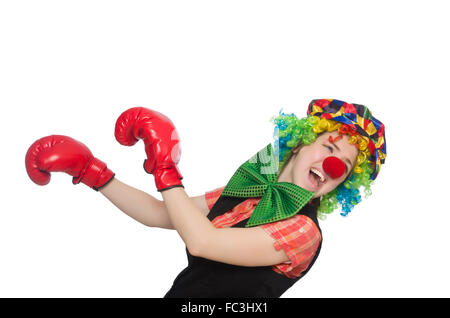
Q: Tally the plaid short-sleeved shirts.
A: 1